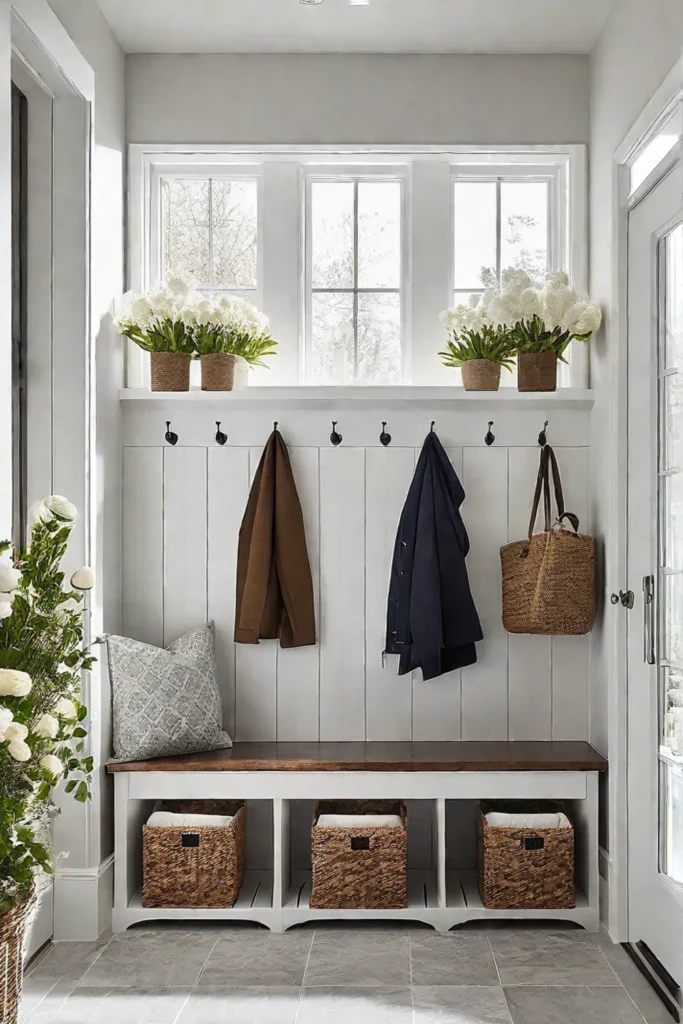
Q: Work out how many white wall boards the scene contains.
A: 11